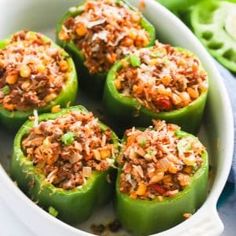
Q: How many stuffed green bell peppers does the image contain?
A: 5